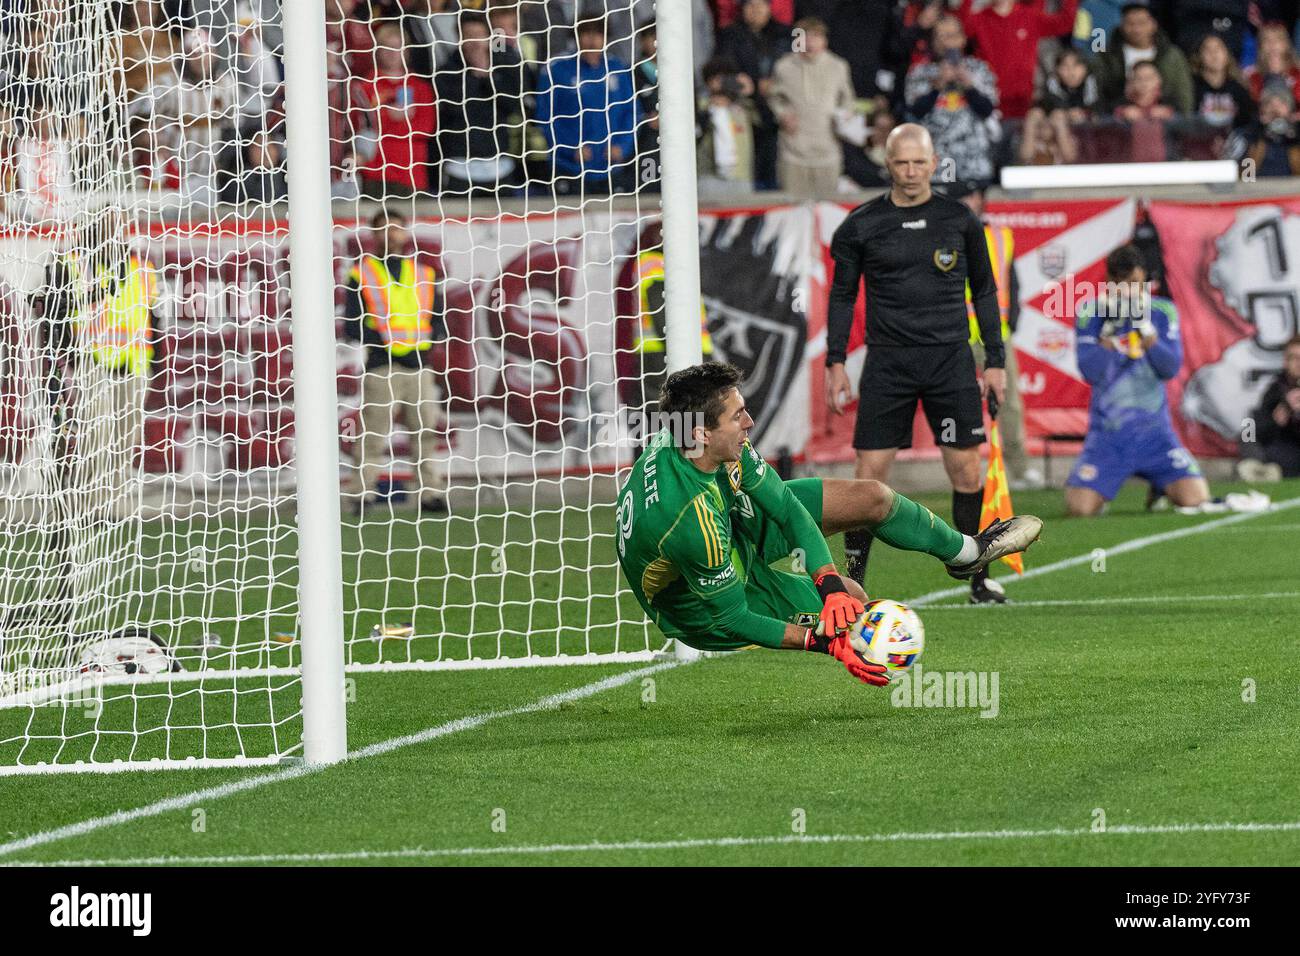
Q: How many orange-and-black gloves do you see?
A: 2